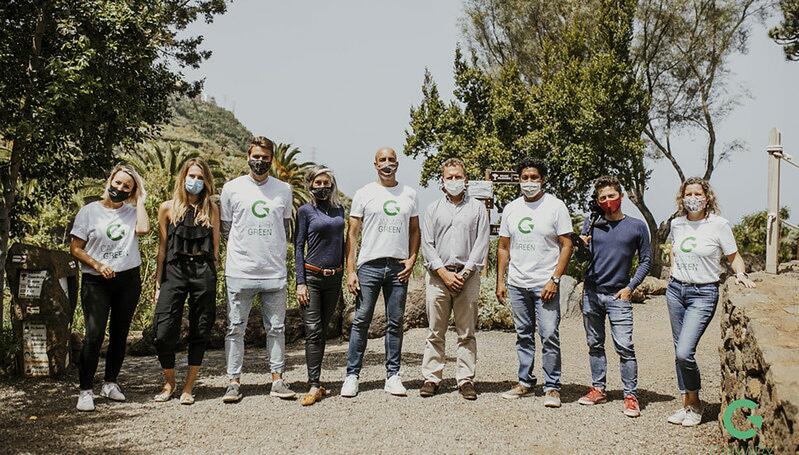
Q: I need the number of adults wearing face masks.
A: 9